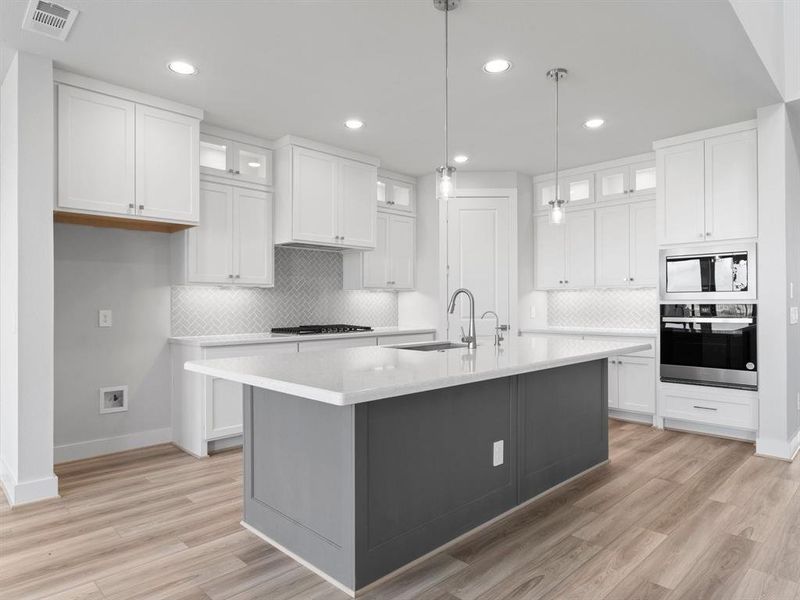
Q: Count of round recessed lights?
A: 5